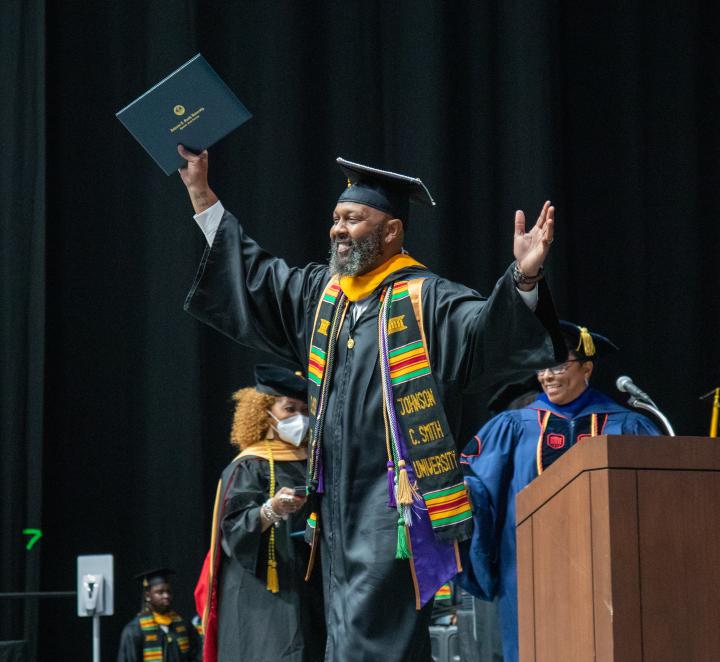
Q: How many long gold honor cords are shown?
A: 1